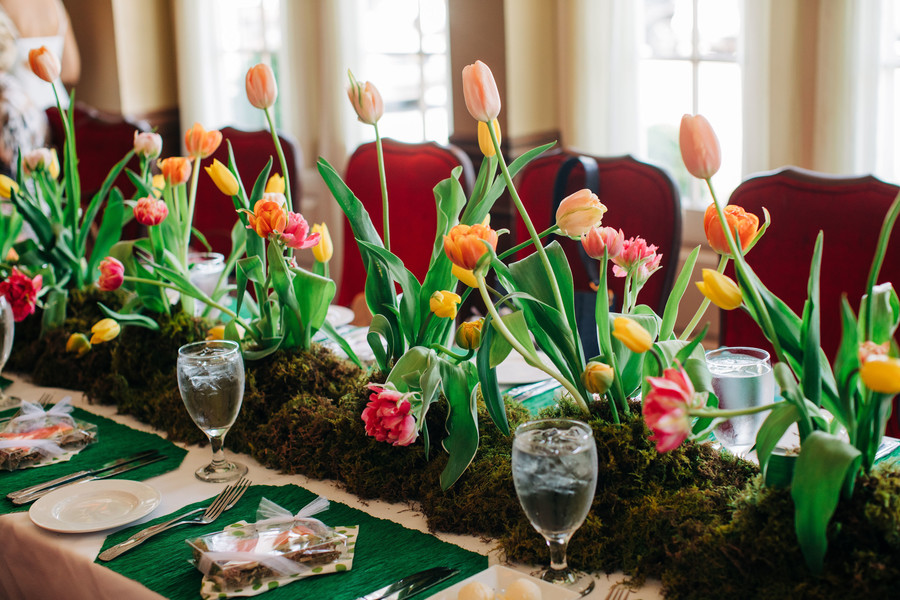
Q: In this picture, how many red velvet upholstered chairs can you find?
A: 5